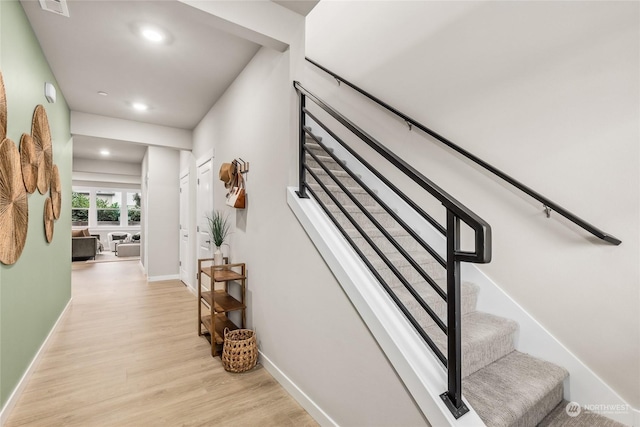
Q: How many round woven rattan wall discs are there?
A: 6